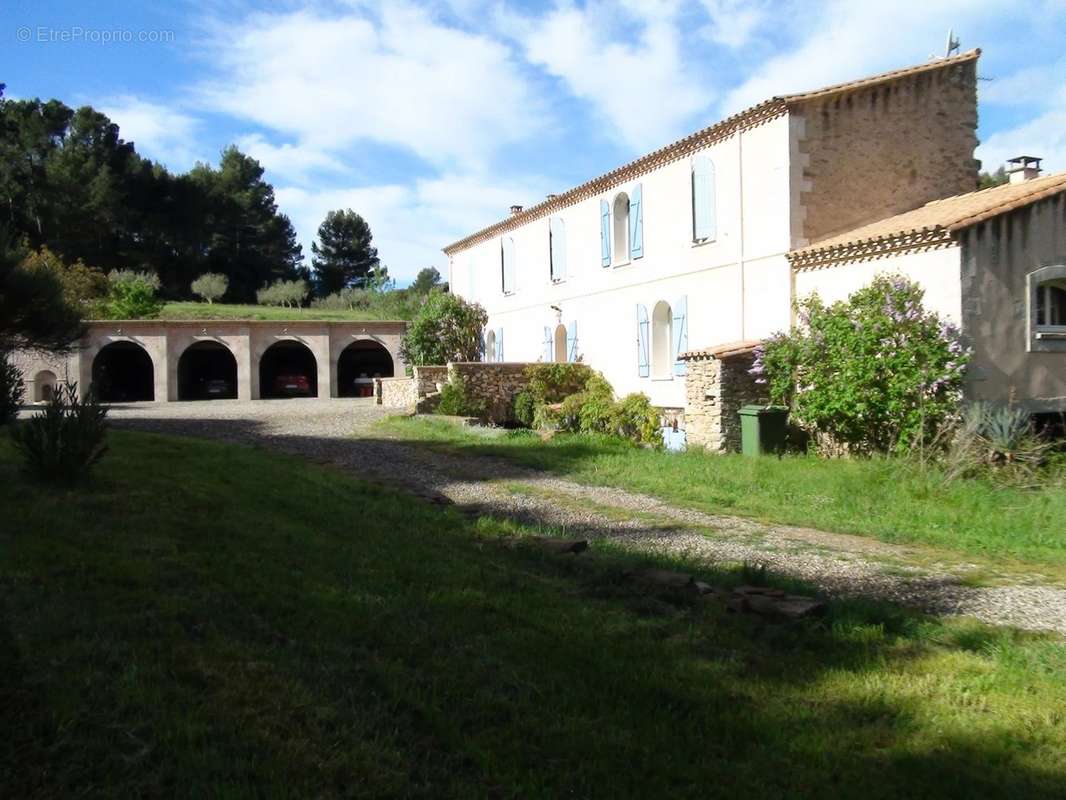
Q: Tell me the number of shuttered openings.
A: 7